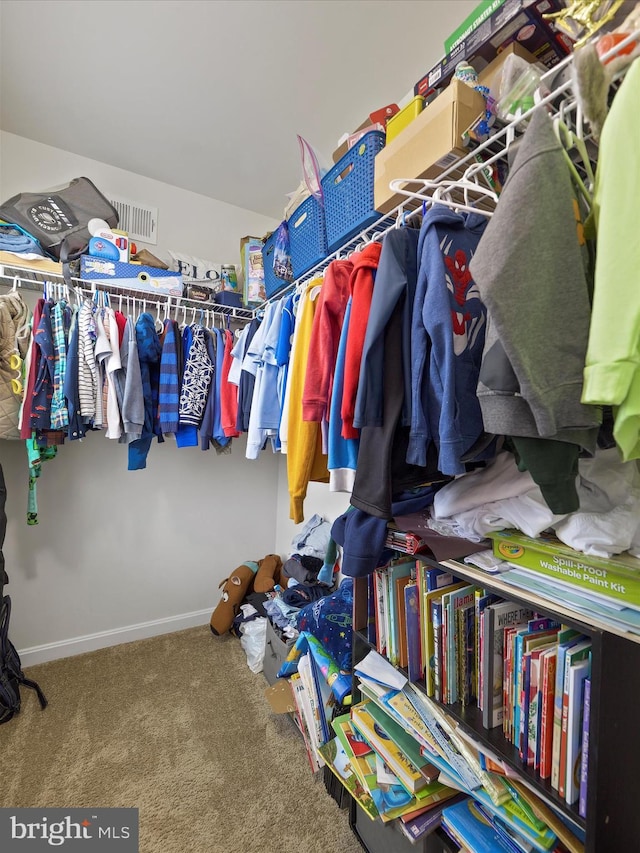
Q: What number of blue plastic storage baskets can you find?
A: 3